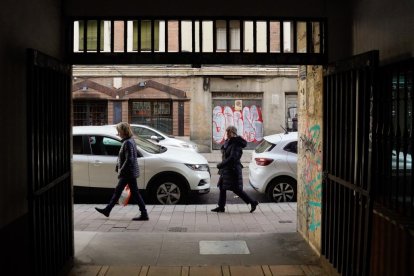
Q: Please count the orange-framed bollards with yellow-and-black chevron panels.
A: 0